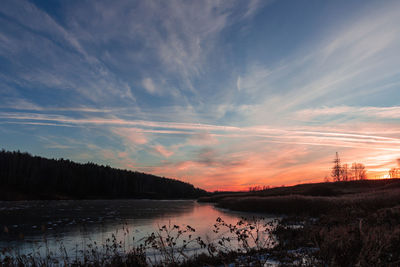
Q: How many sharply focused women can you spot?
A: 0